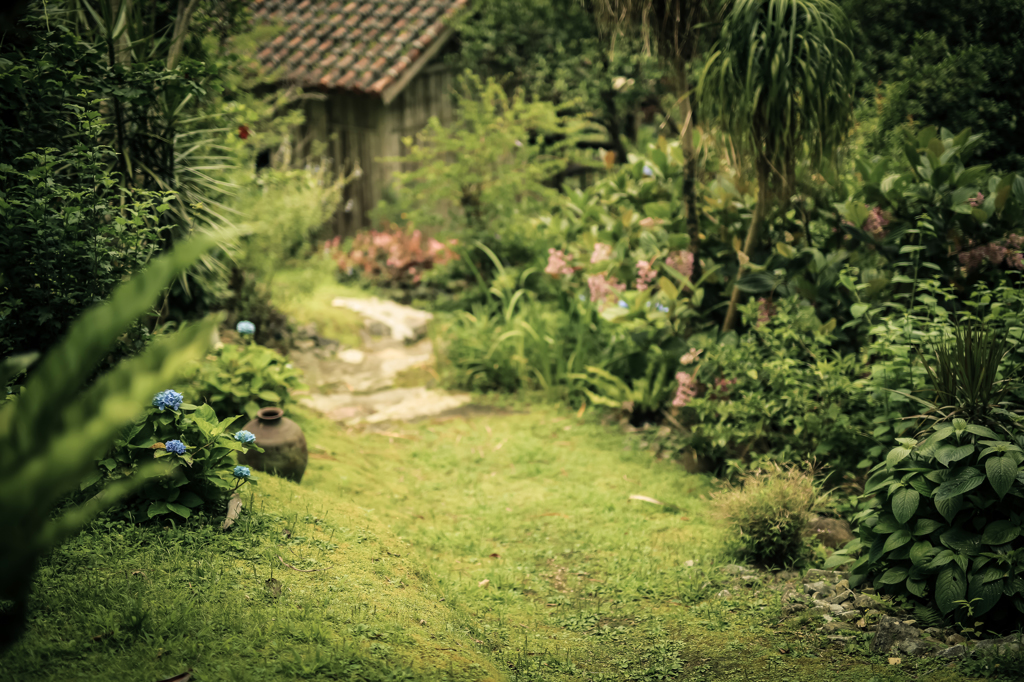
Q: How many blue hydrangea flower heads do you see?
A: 5